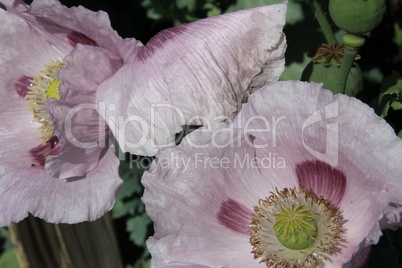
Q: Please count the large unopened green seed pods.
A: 2